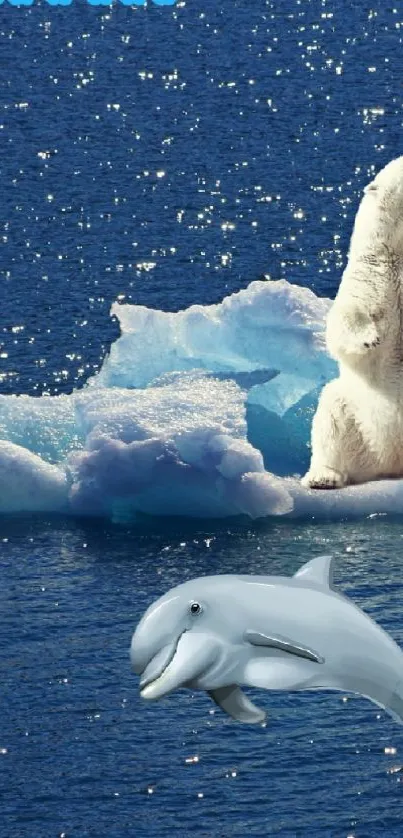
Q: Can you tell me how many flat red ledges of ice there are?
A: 0